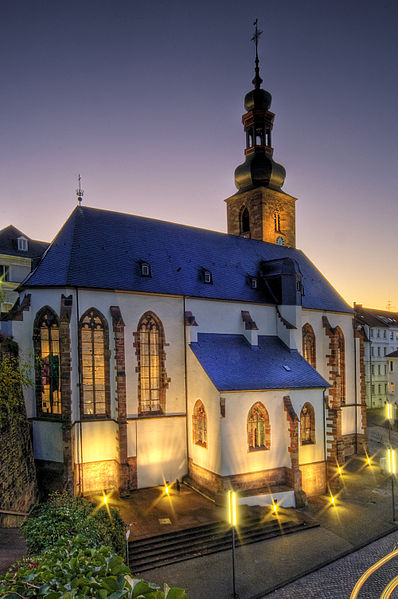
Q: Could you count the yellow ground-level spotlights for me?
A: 6